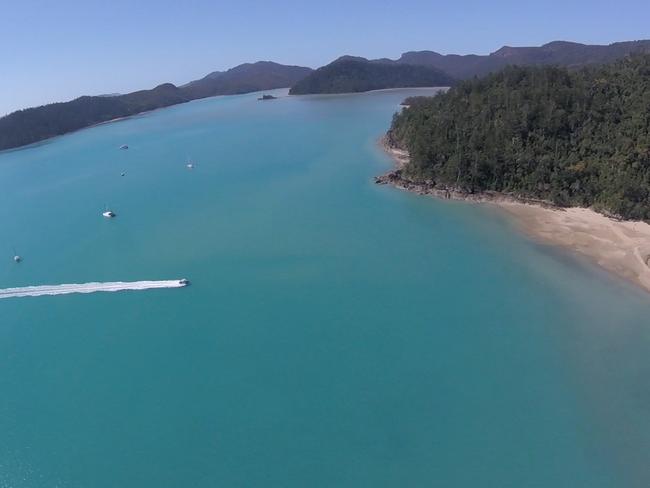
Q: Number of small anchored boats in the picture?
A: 5